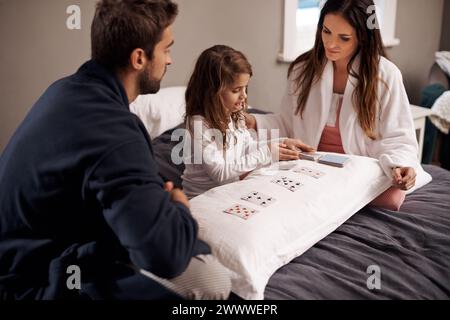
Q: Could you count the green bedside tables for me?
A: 0